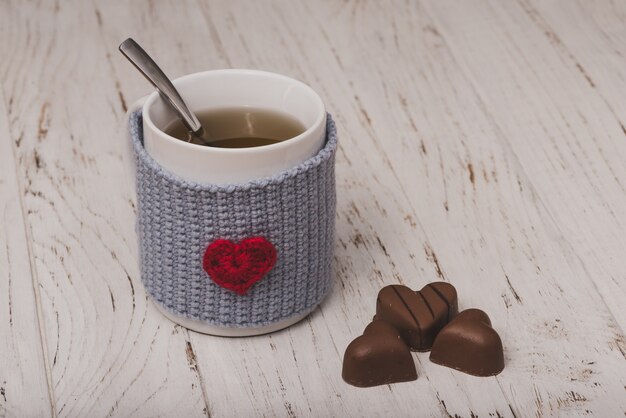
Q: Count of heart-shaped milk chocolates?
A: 3